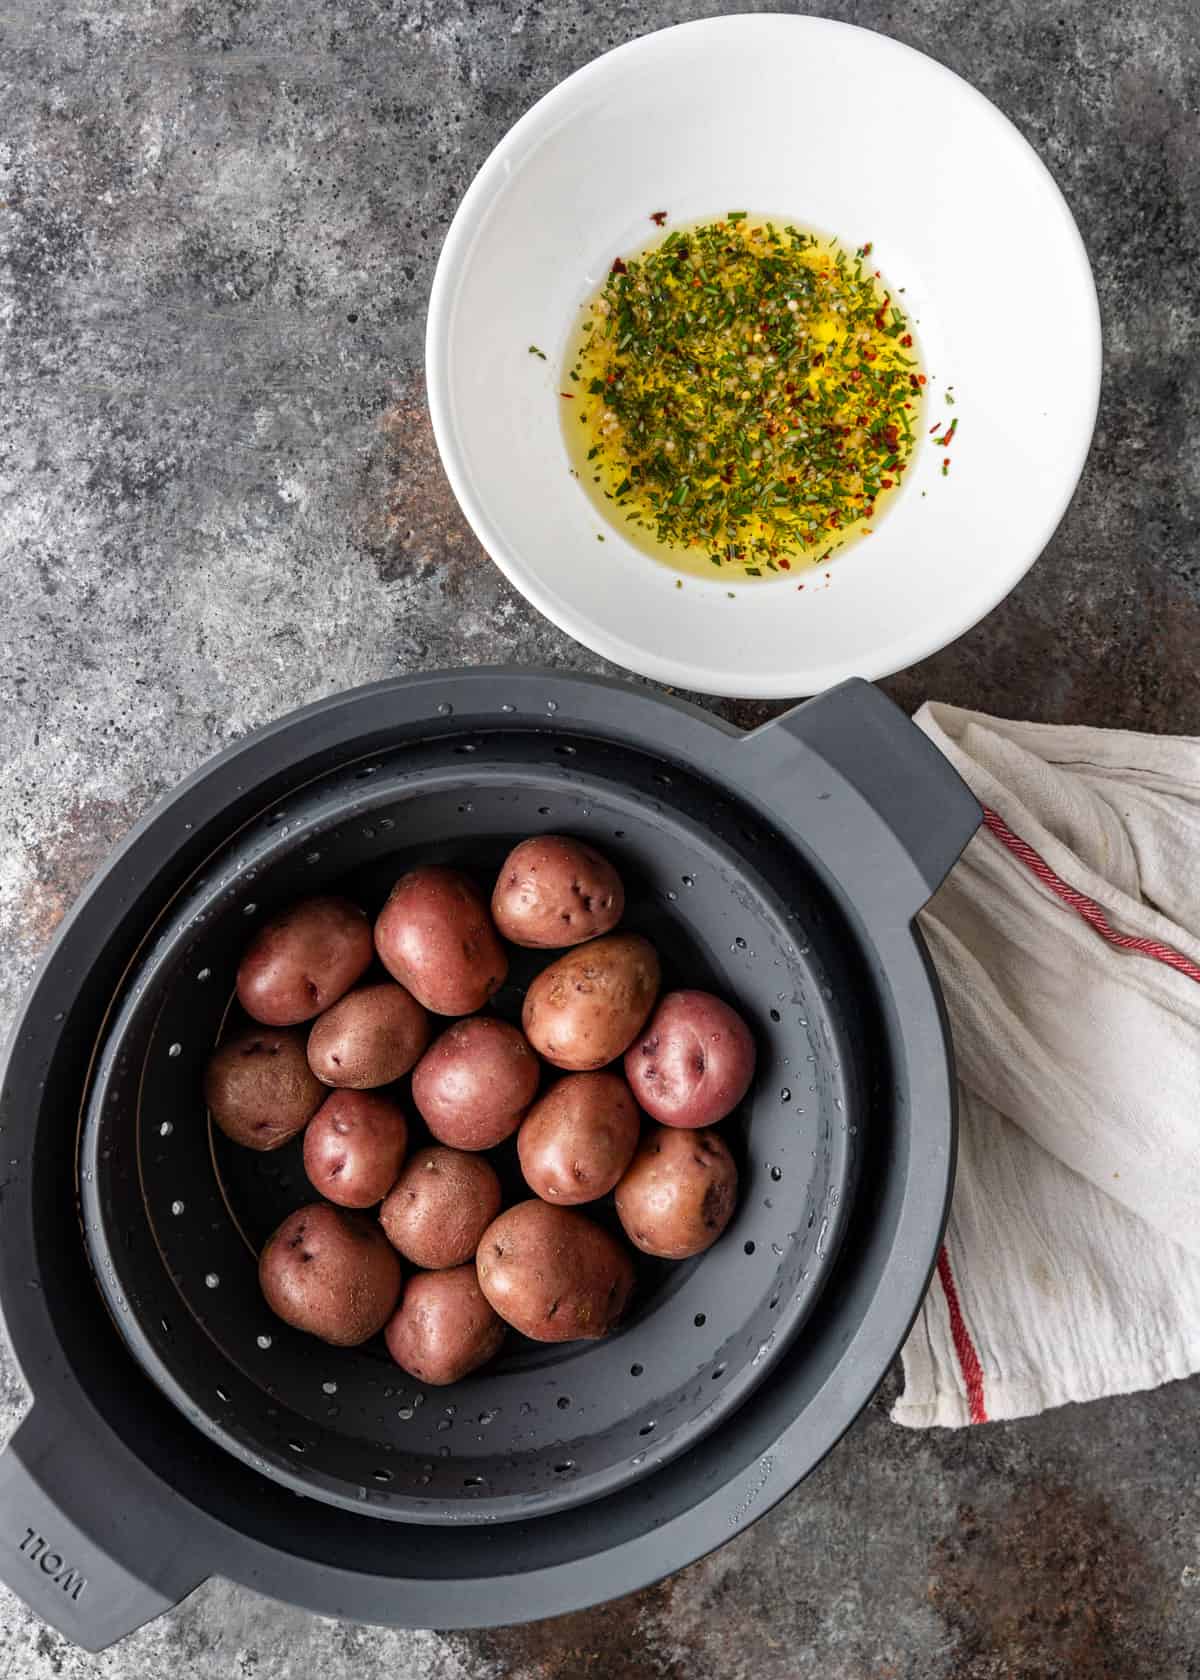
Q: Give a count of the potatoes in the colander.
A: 15